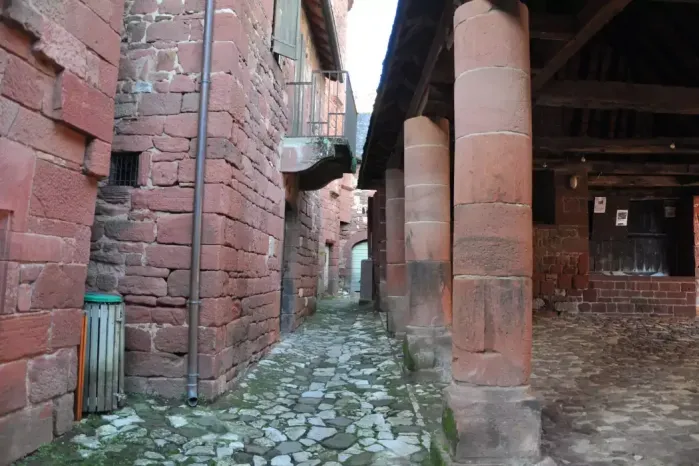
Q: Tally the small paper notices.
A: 2